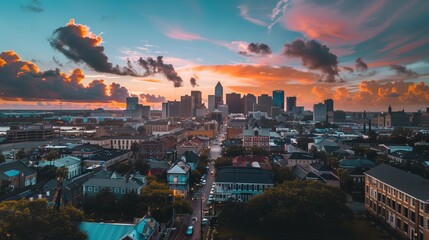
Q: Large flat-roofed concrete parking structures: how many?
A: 1